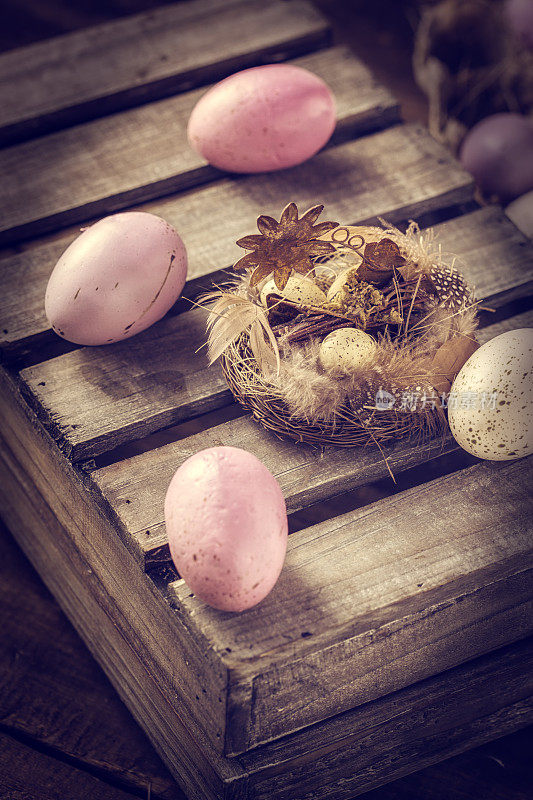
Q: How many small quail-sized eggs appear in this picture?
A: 3